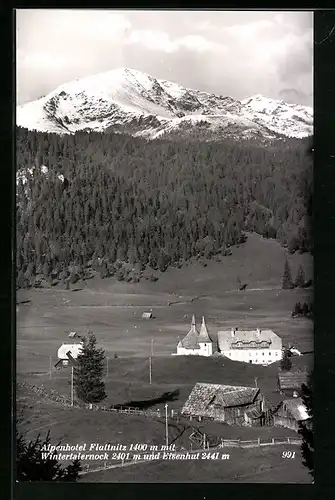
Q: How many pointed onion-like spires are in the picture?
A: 2